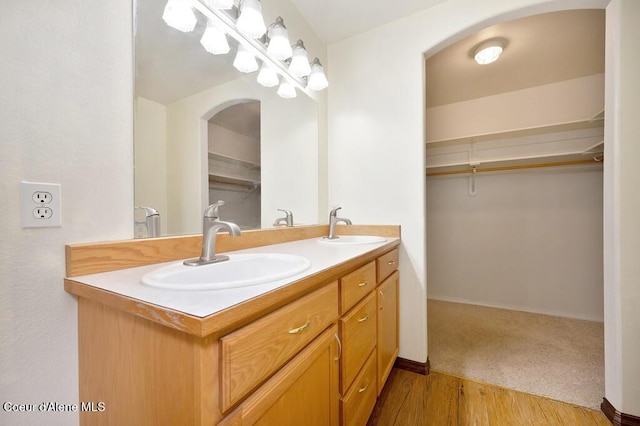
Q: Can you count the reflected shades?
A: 5